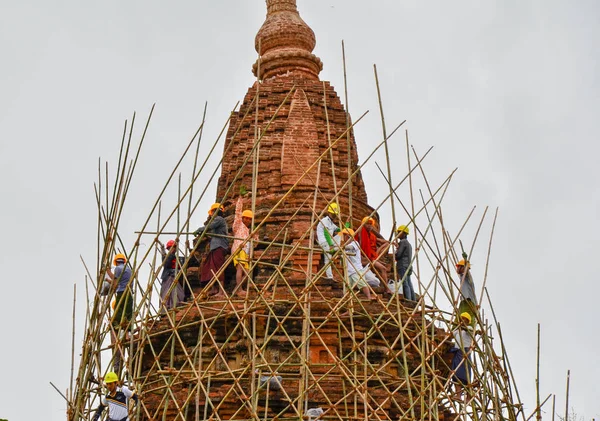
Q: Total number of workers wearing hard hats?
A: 11